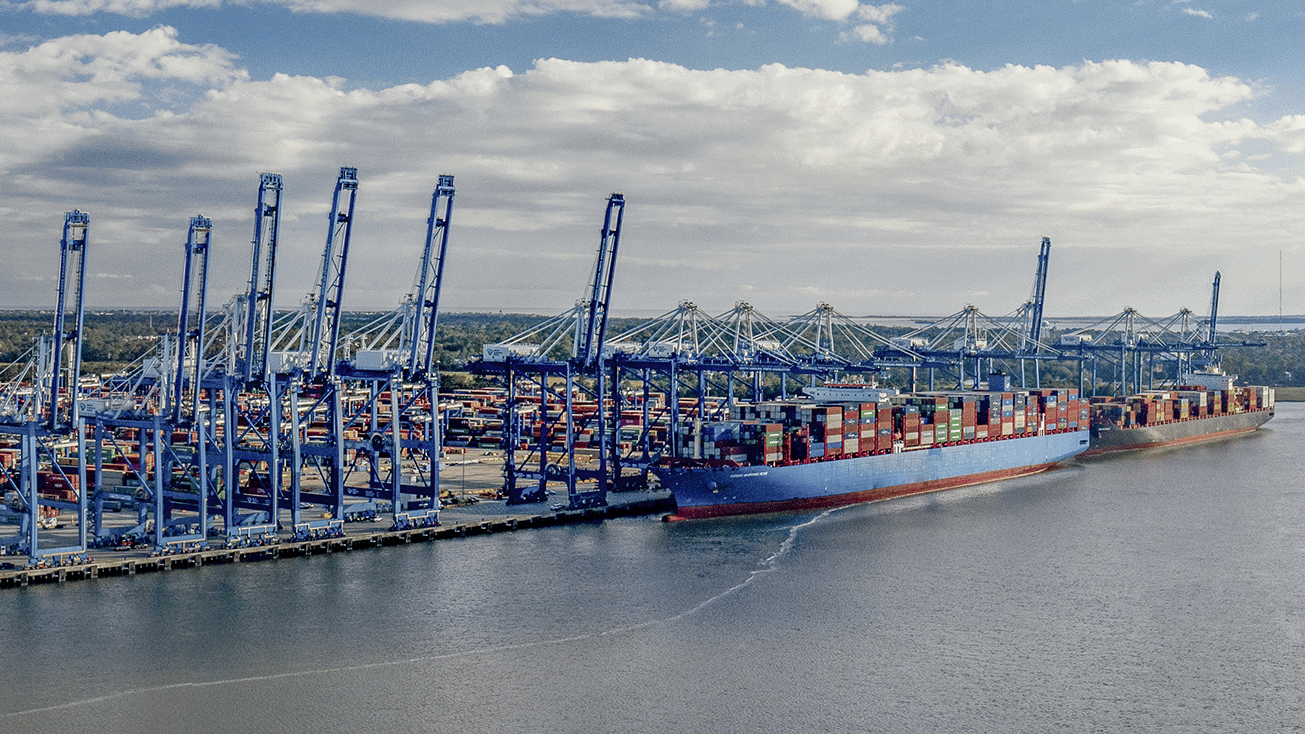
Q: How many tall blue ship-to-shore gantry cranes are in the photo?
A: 14